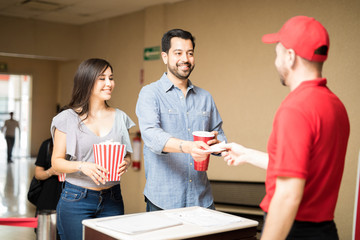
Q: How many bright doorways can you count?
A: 1